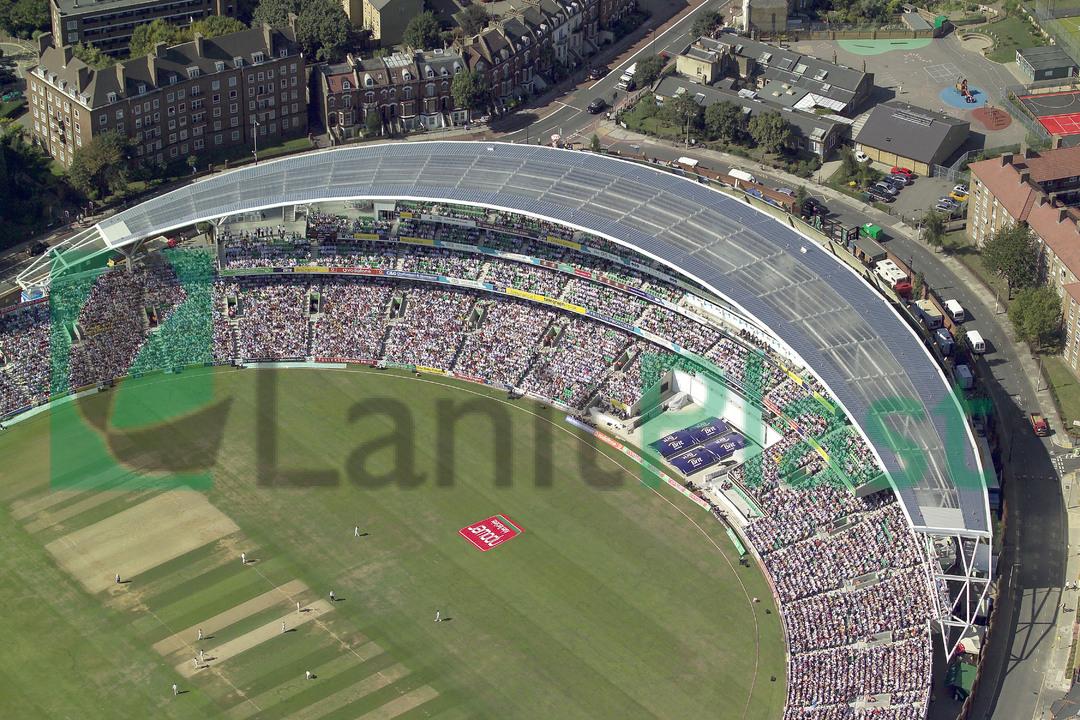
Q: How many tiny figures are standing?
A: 12